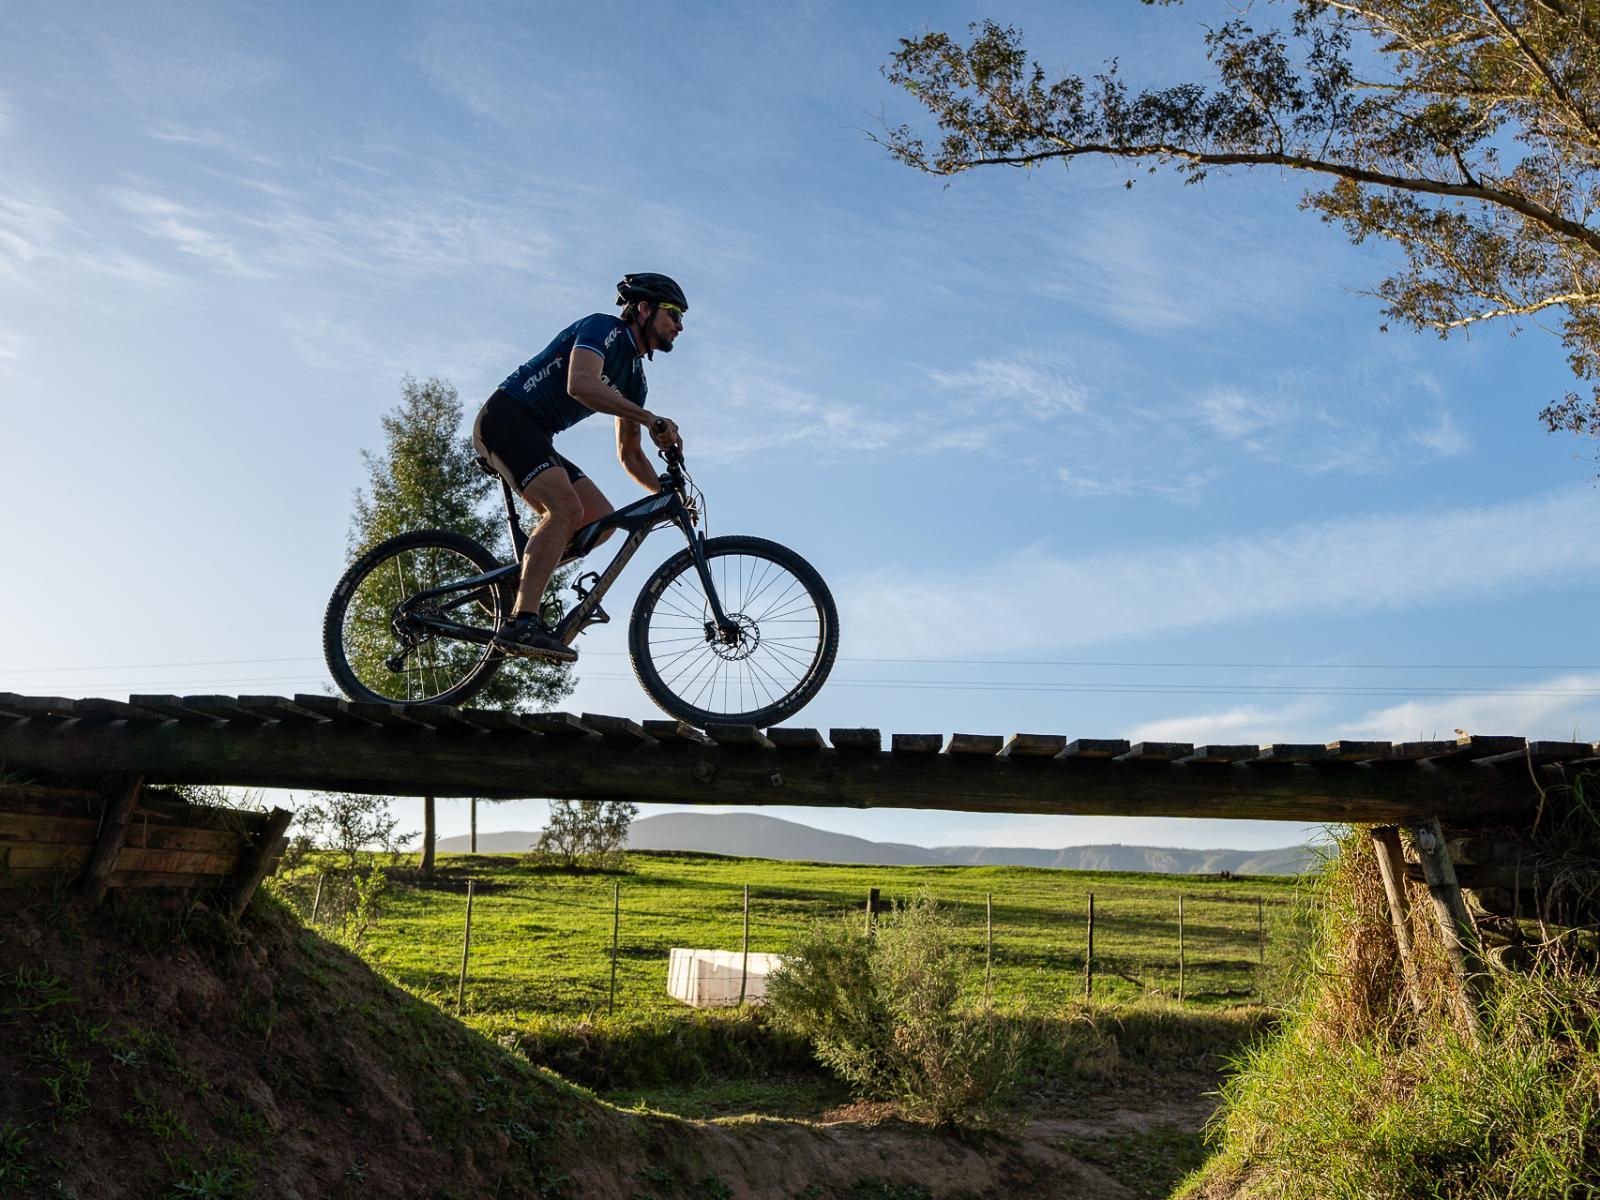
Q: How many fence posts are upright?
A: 9